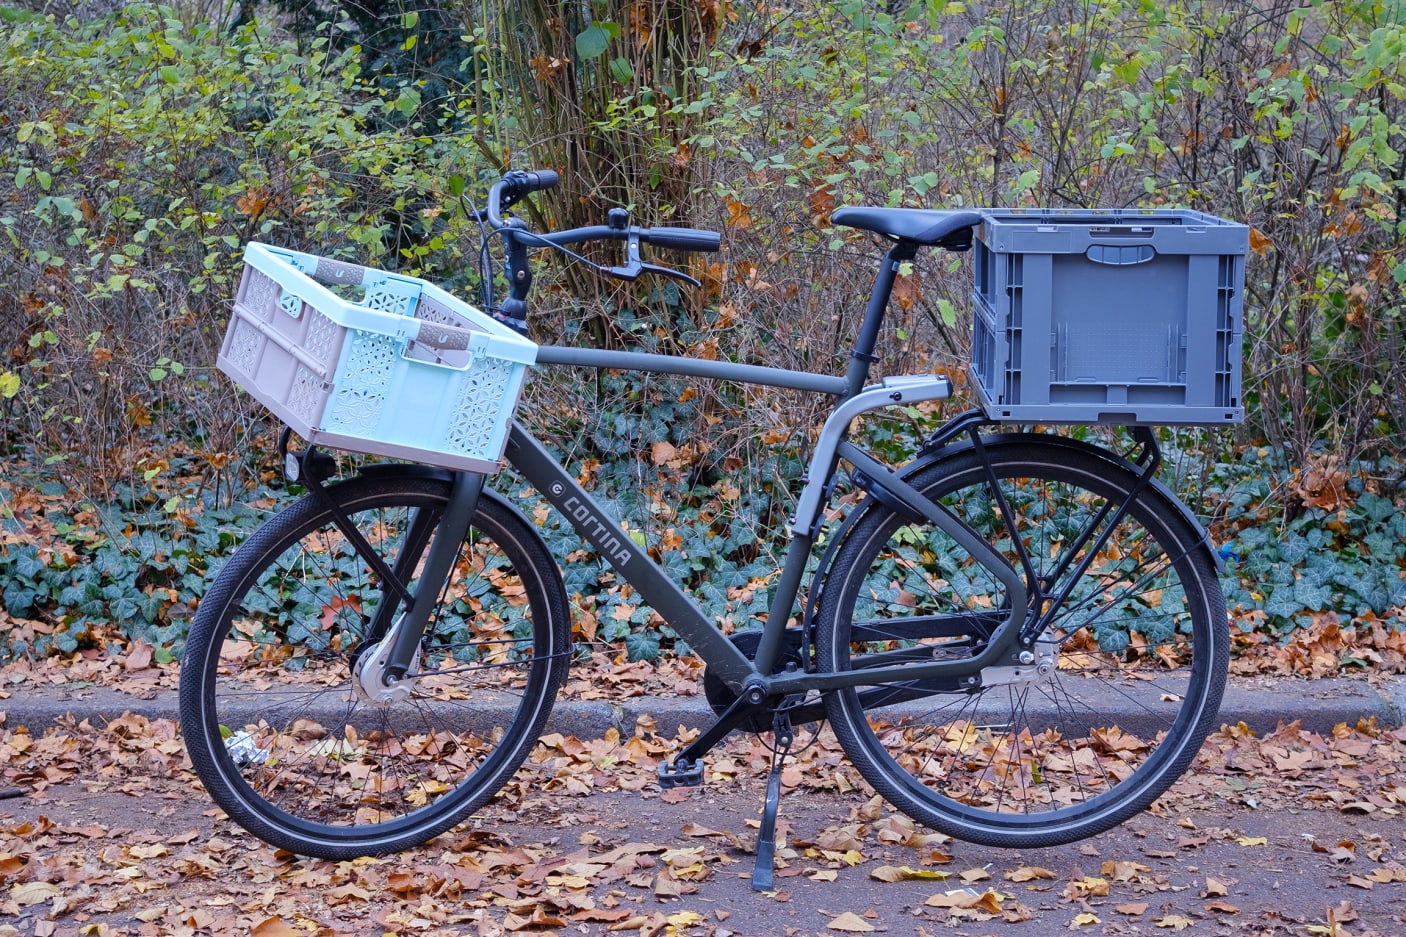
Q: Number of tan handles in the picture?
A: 2